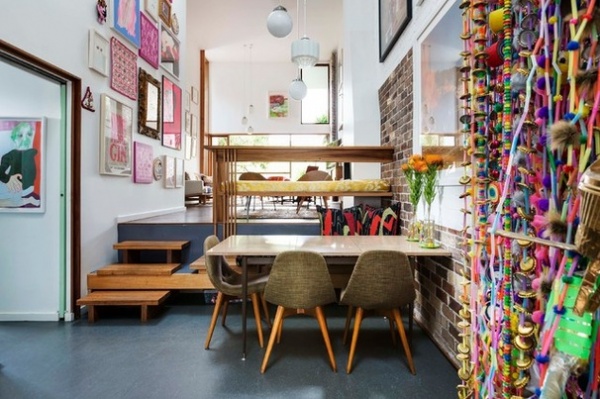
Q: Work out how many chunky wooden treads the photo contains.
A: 3